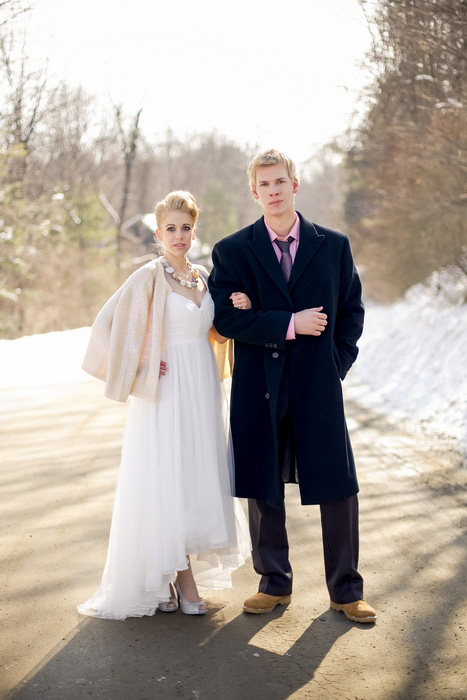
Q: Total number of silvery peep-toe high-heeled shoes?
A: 2